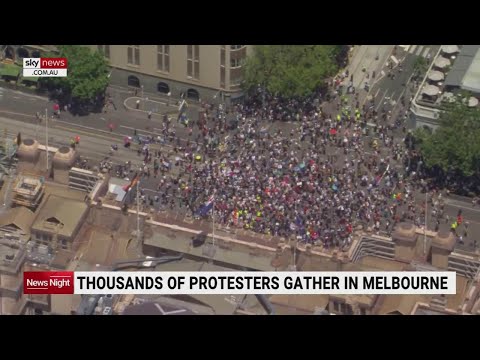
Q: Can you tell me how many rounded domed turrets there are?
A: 4